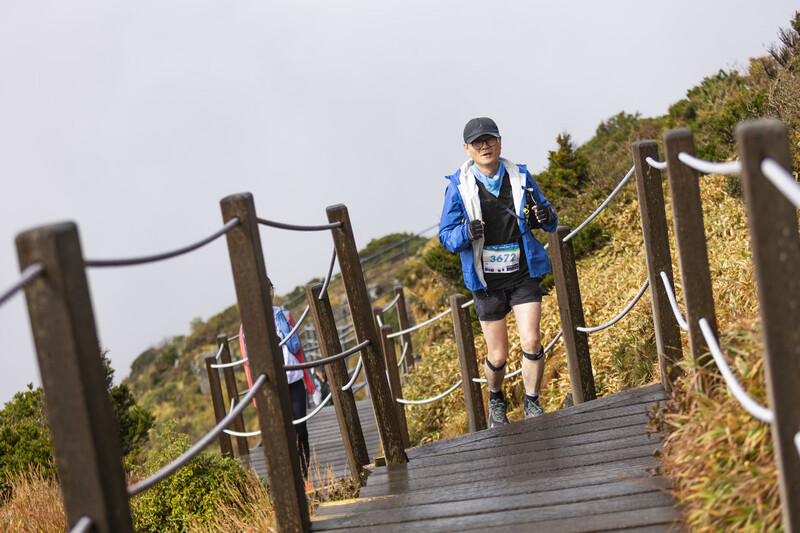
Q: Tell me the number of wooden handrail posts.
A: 14